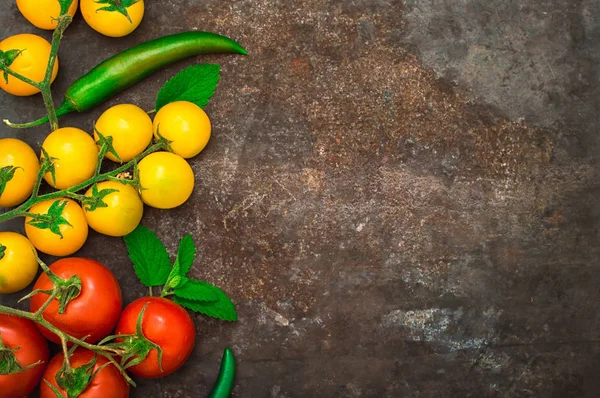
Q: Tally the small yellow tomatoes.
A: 11